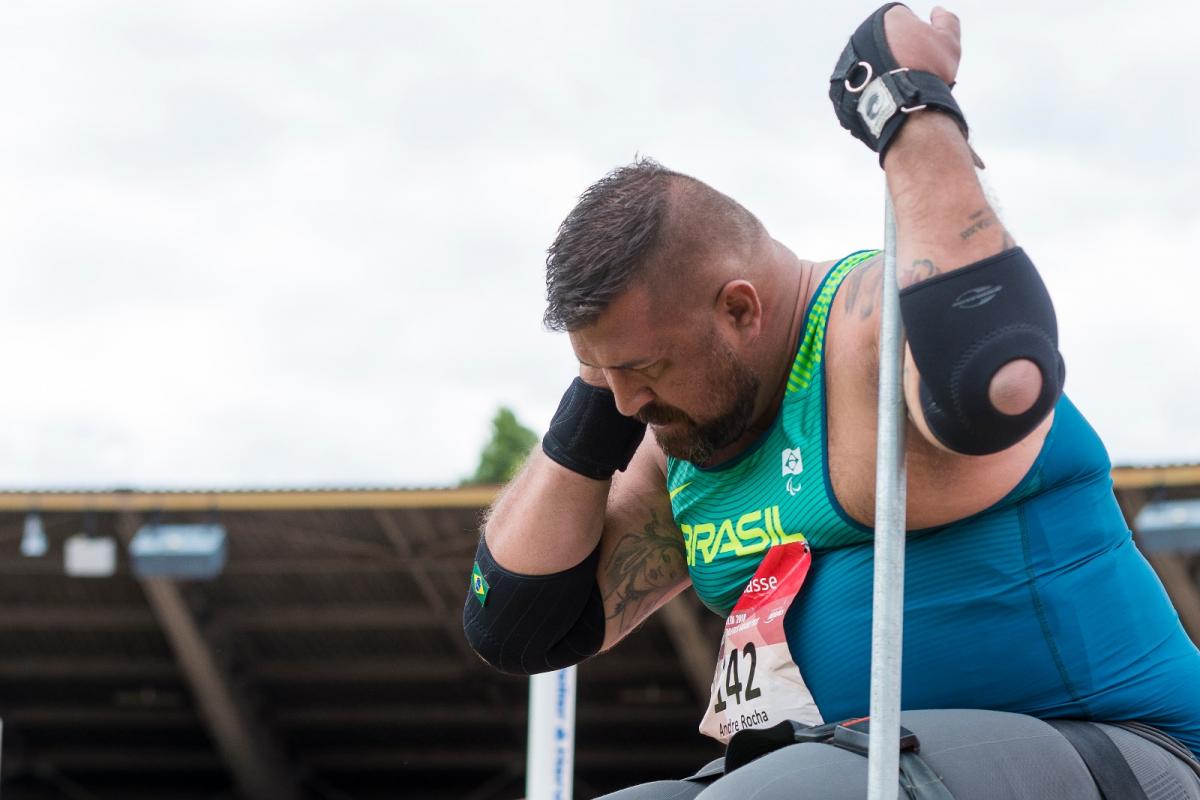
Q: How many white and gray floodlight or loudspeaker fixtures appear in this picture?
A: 4